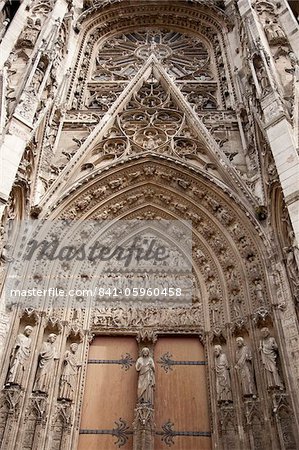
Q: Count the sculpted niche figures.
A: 7